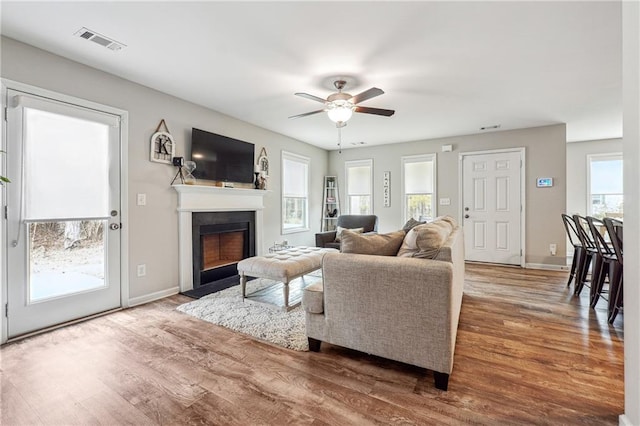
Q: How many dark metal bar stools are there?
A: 4